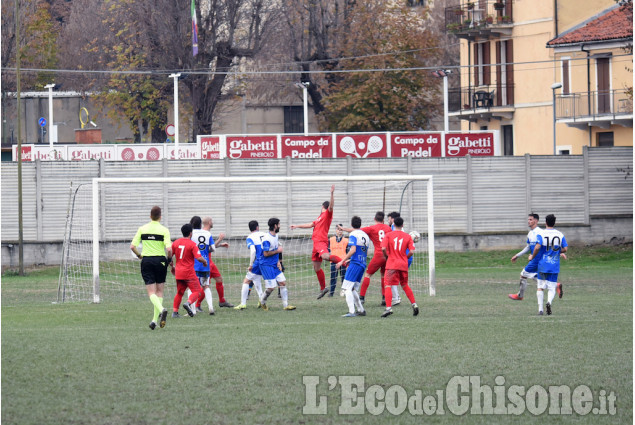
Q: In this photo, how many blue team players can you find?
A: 7